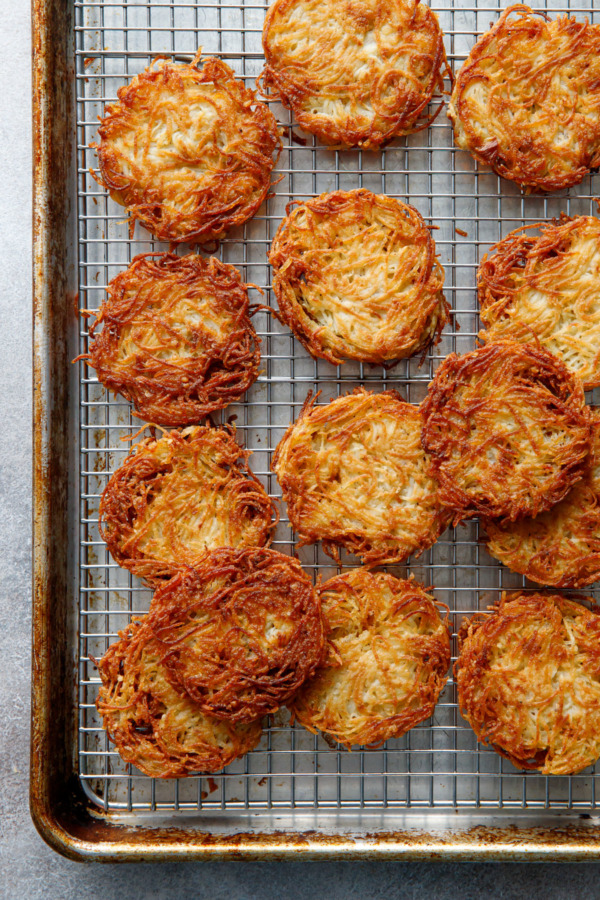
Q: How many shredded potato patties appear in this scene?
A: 14